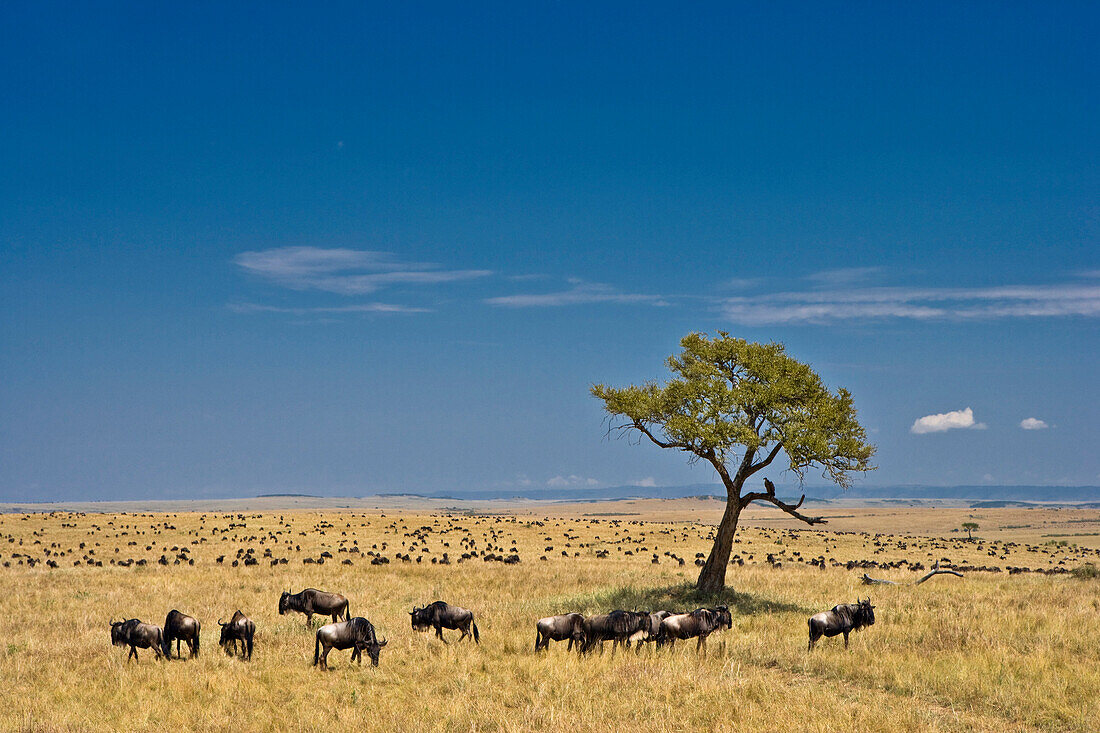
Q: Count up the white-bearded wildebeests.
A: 11